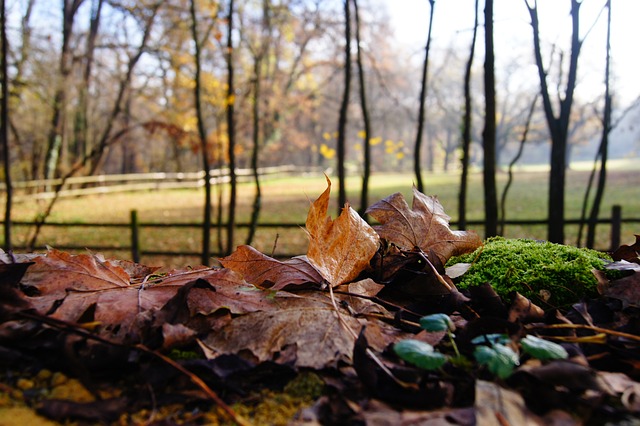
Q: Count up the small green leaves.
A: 5